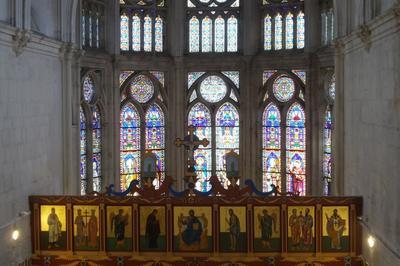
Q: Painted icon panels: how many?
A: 9